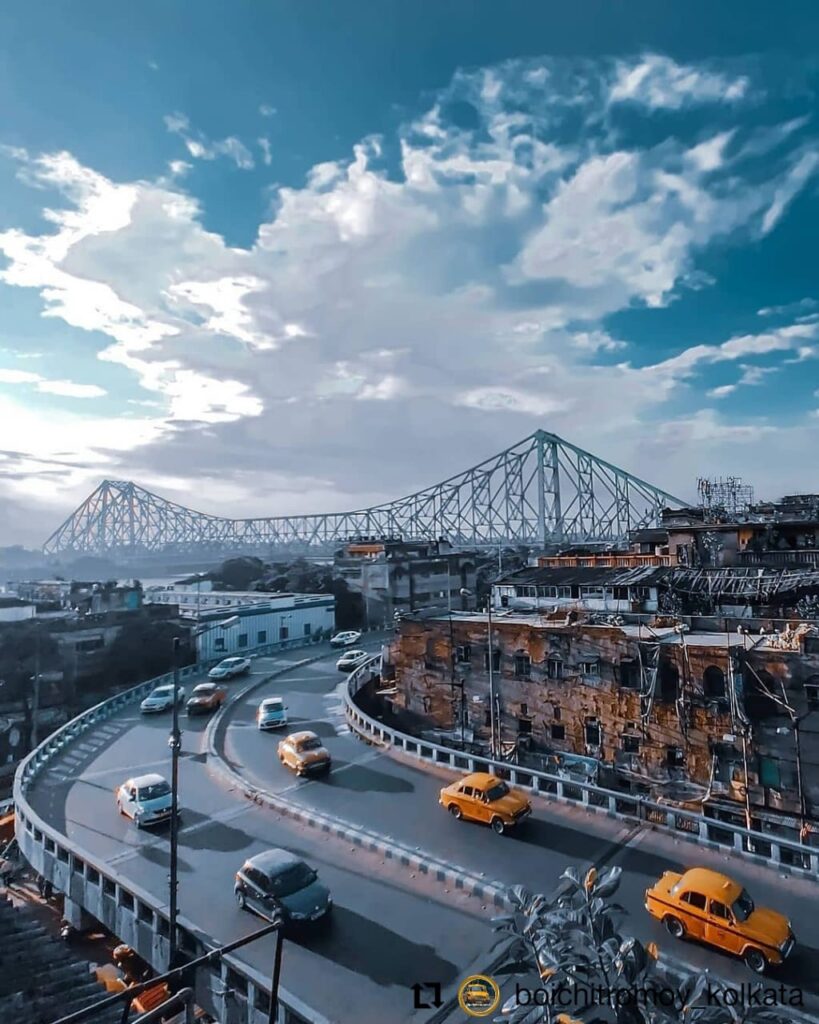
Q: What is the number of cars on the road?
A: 11